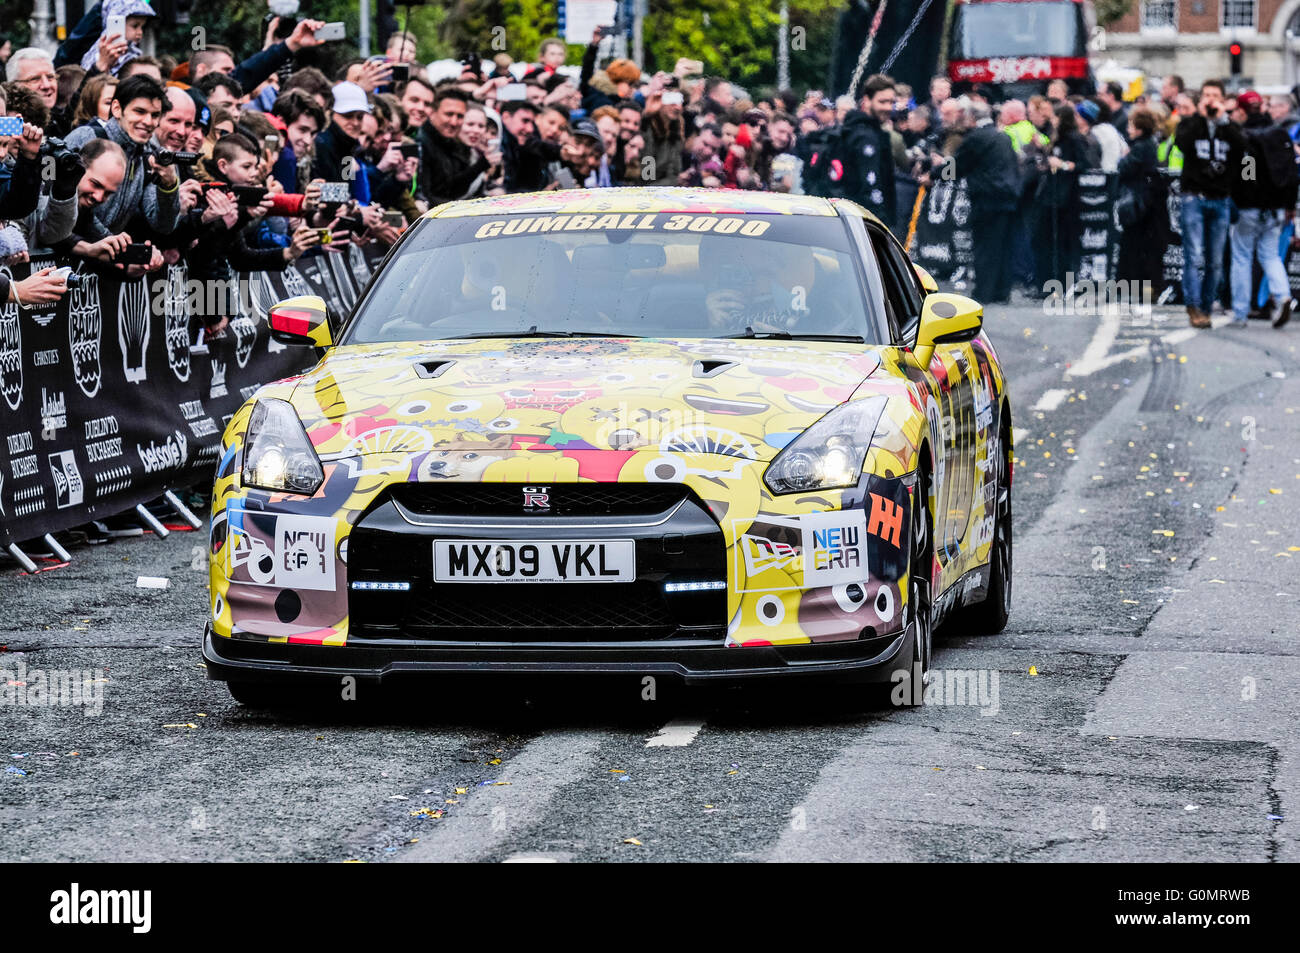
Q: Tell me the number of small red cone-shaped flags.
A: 0